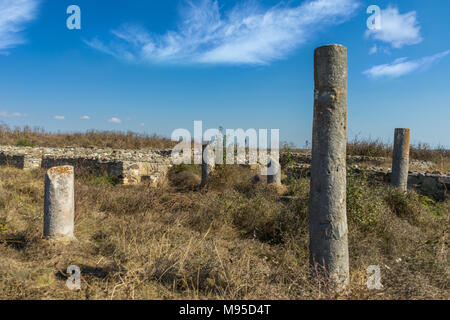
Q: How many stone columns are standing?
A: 5